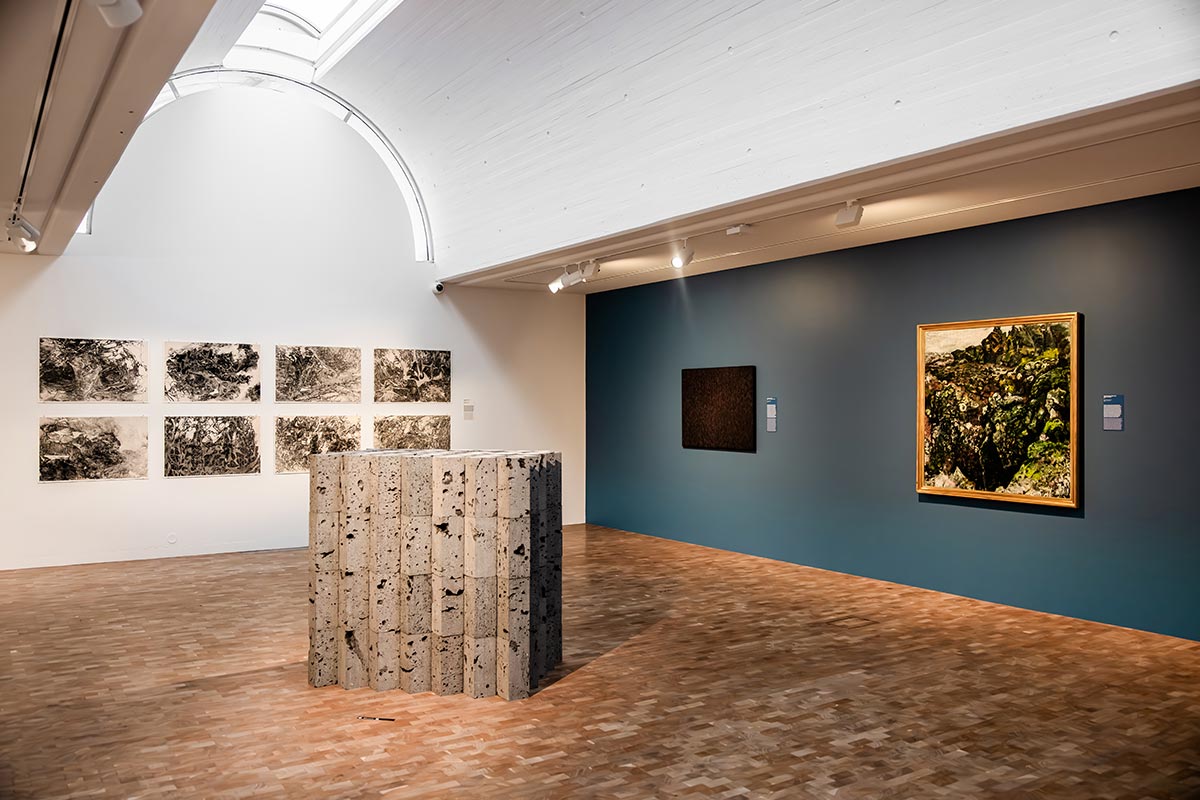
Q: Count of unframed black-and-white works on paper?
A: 8